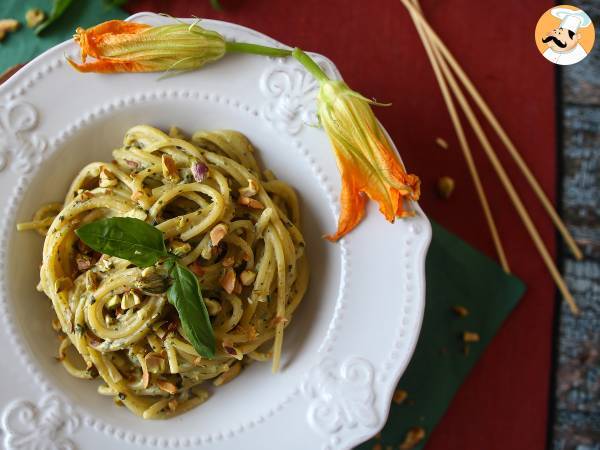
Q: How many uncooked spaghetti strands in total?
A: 3